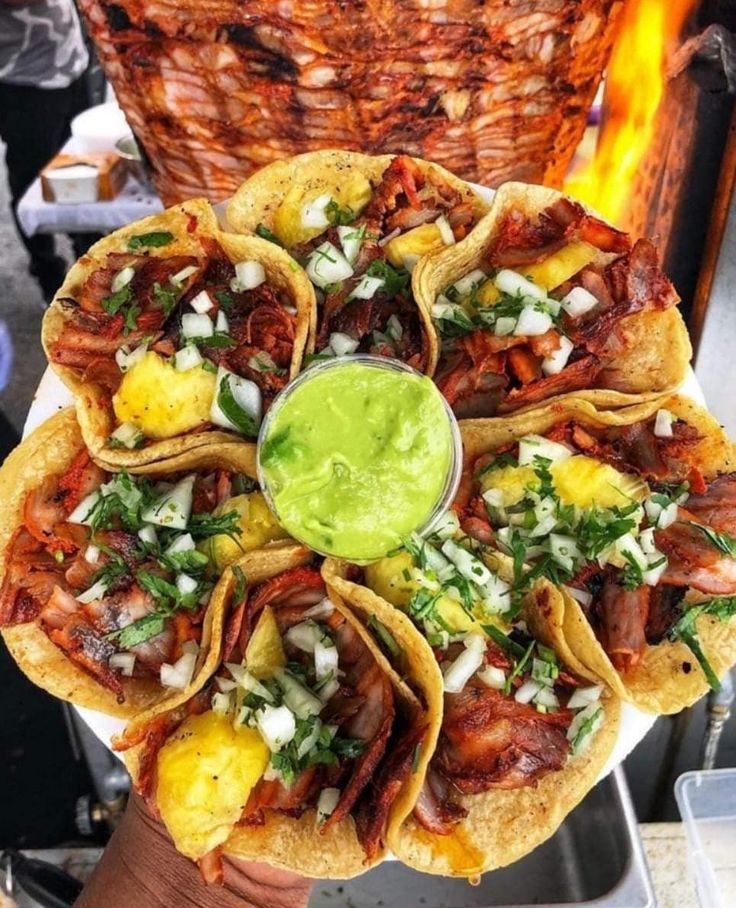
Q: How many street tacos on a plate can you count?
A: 7